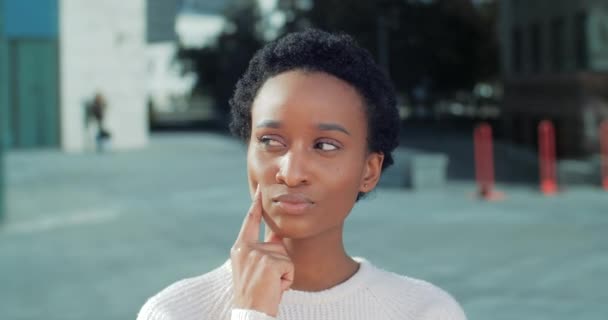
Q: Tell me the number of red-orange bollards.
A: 3